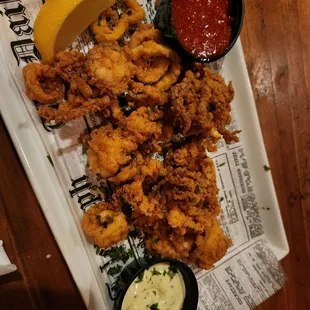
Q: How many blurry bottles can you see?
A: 0